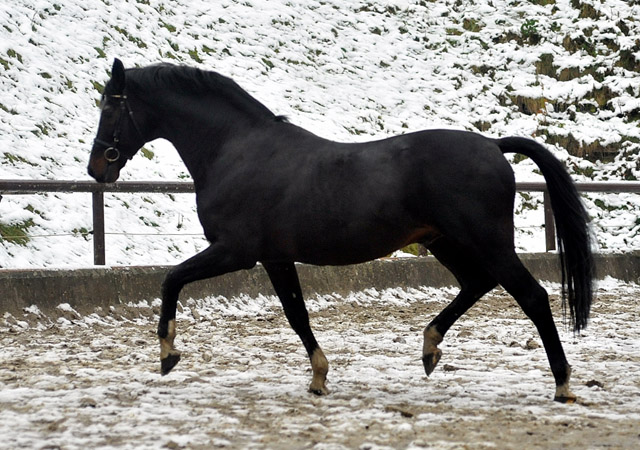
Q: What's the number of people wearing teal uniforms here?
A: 0